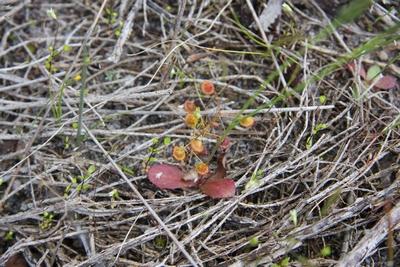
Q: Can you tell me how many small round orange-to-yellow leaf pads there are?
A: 7